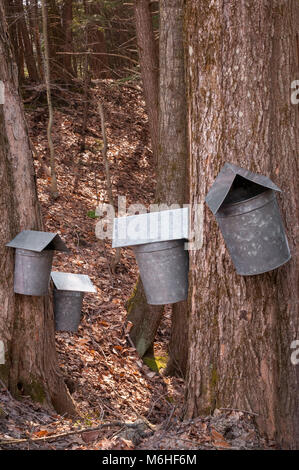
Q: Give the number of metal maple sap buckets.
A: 4